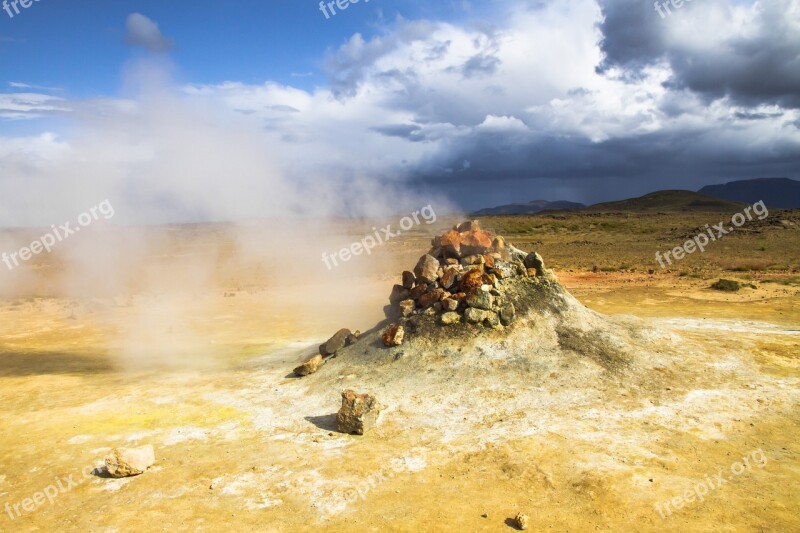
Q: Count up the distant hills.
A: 3